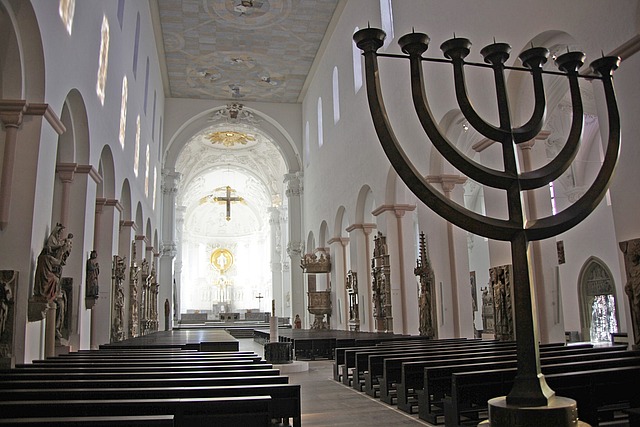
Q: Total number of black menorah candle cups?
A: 7